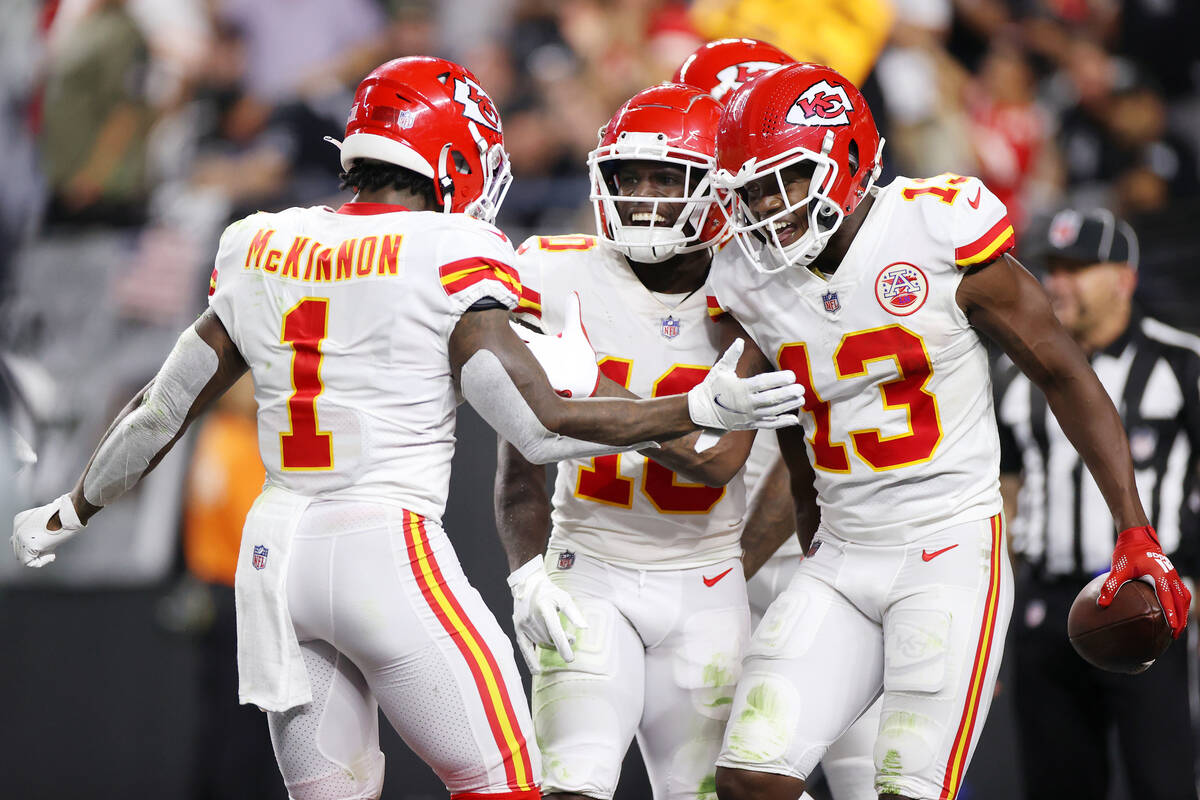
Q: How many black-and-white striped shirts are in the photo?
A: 1